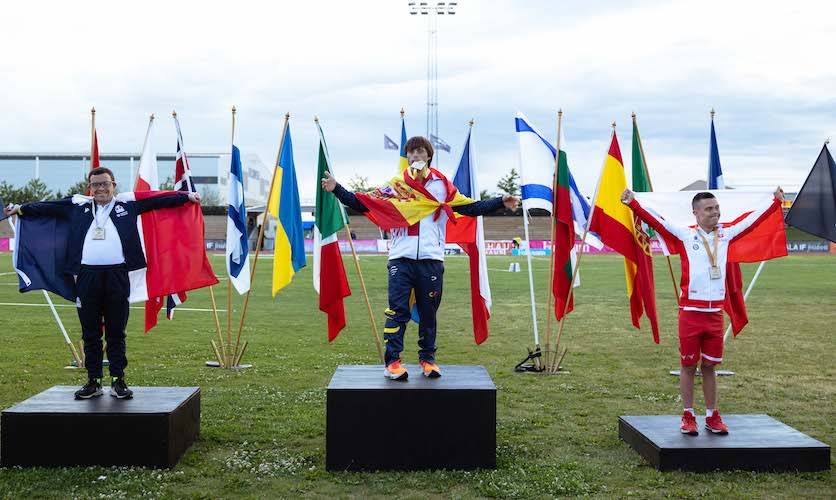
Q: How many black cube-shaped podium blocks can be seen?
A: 3